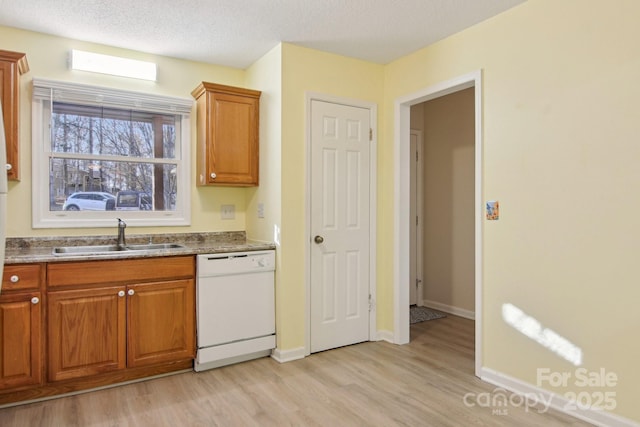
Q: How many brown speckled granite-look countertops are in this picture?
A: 1